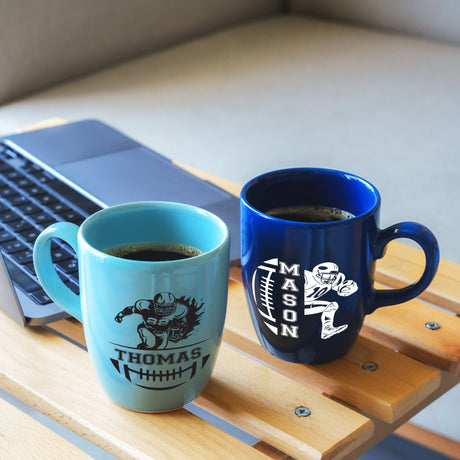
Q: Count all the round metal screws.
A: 3